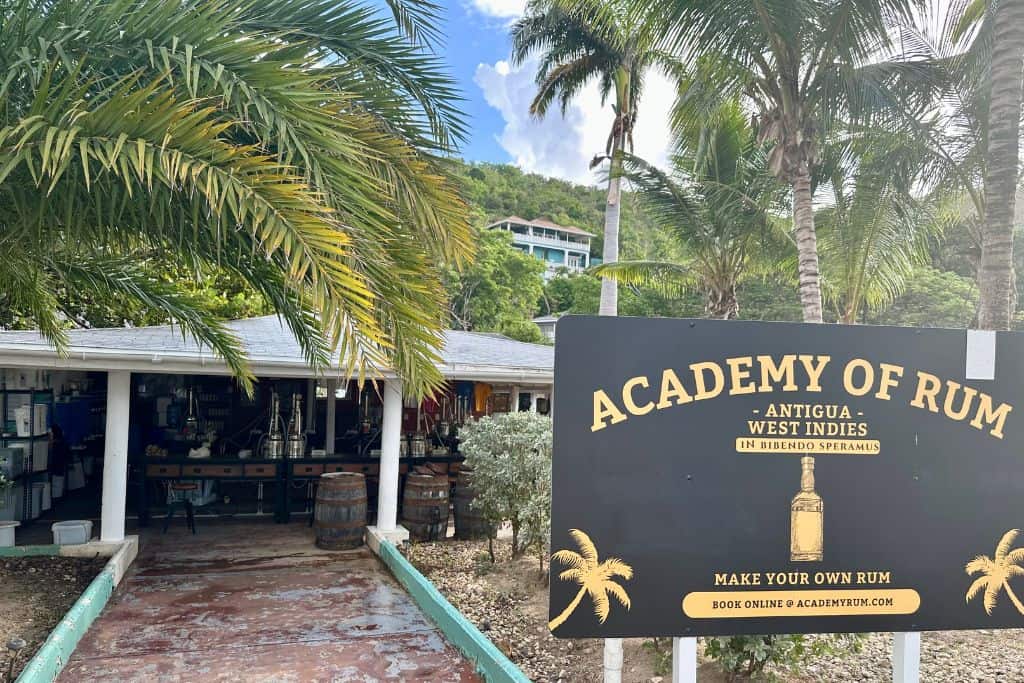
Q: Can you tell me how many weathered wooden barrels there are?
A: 3